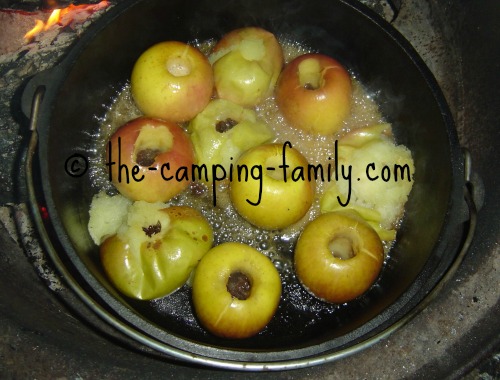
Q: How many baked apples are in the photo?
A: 10